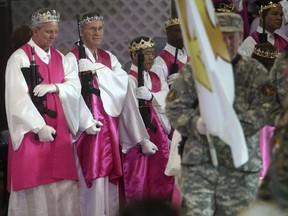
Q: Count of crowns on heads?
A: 7